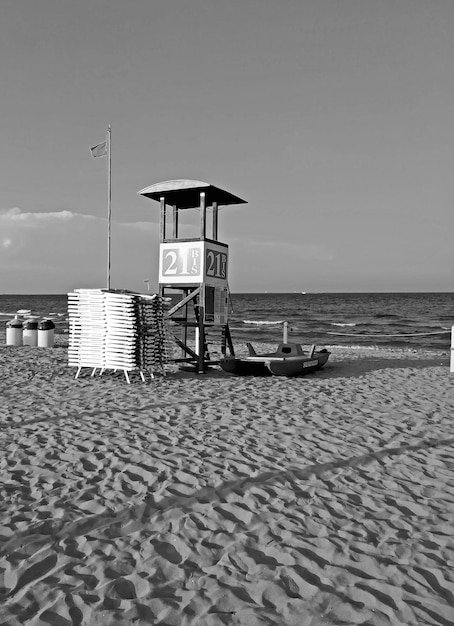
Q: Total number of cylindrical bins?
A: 3